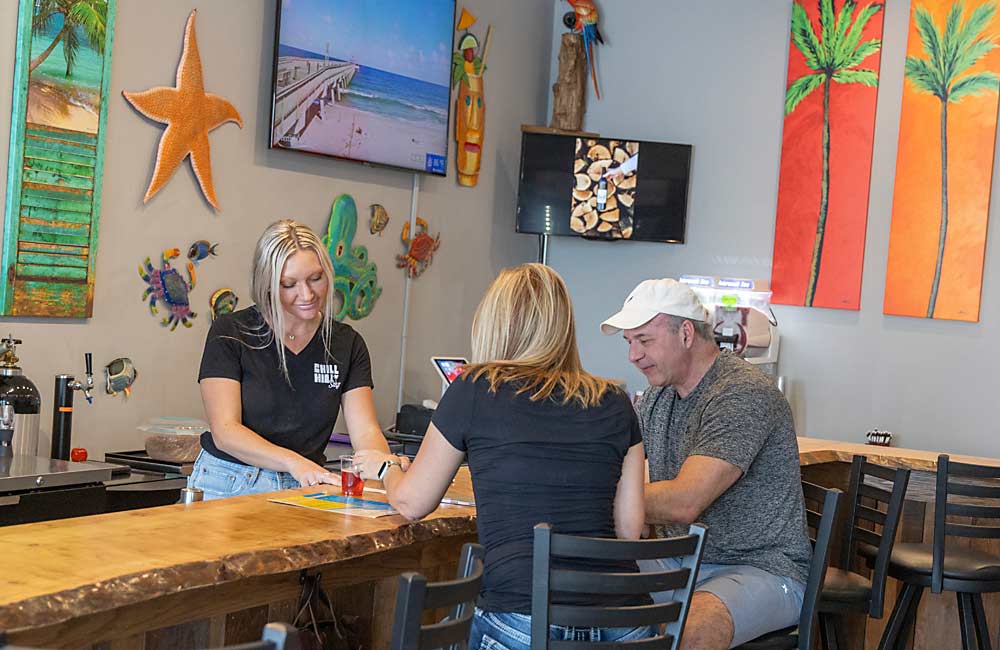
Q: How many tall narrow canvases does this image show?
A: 3